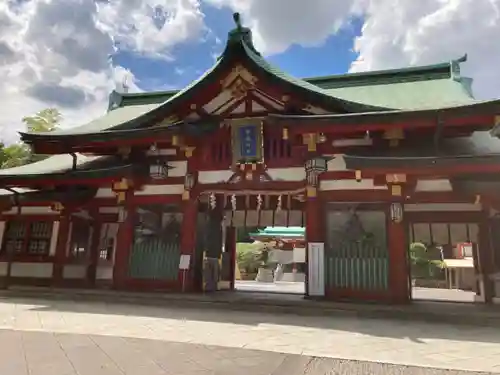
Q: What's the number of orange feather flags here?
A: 0